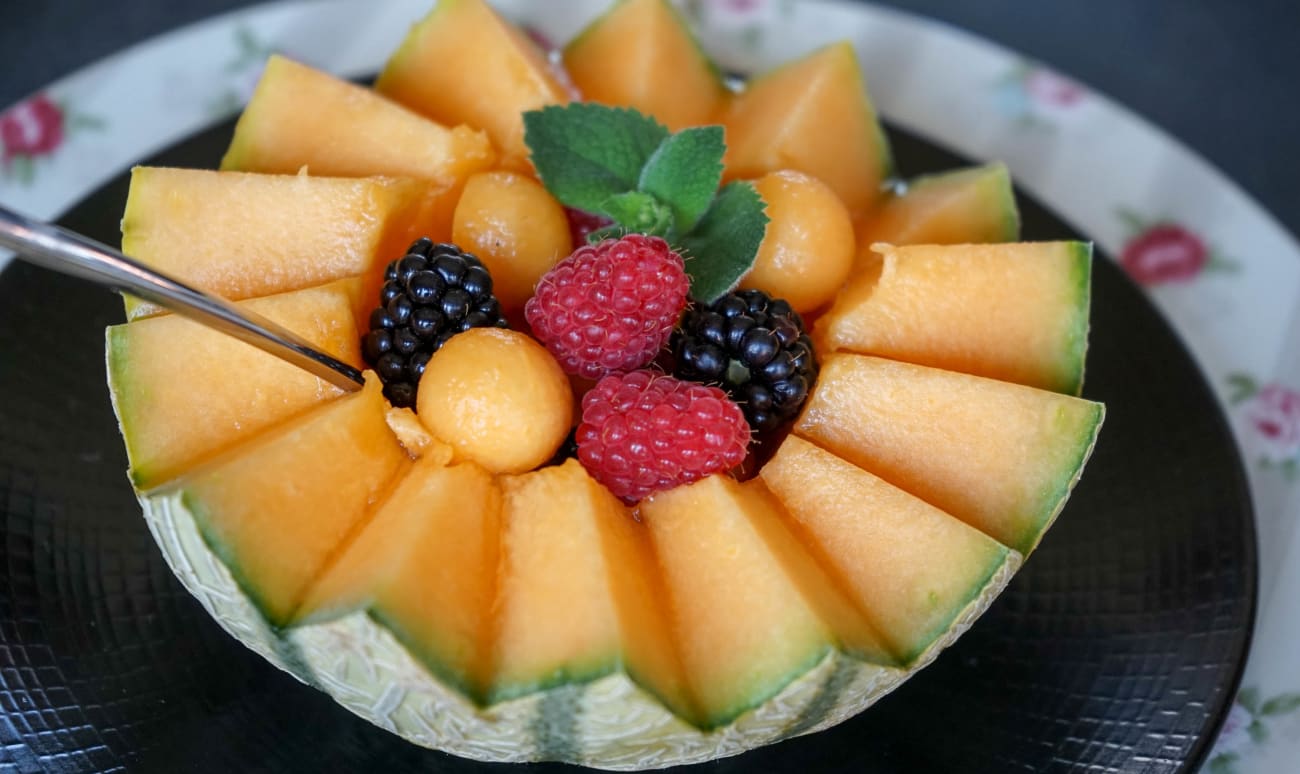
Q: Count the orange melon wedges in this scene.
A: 14